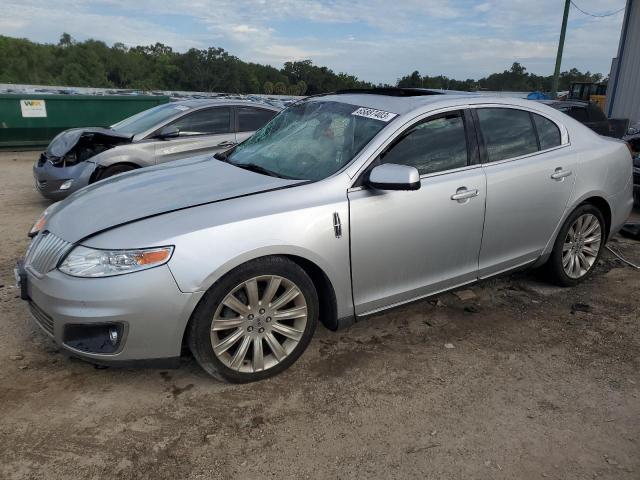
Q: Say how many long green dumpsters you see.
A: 1